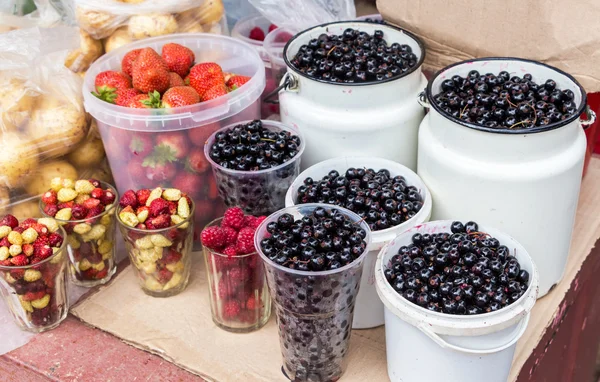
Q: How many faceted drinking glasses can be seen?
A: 4